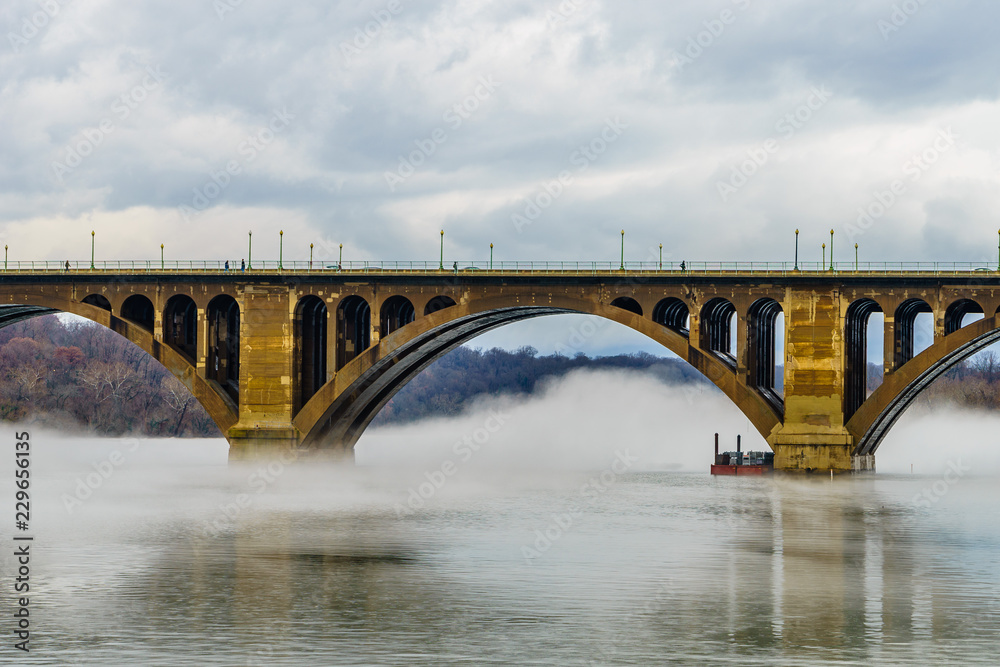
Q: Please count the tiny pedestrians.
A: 6